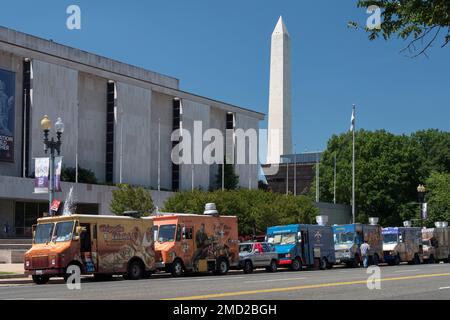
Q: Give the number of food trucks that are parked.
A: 6